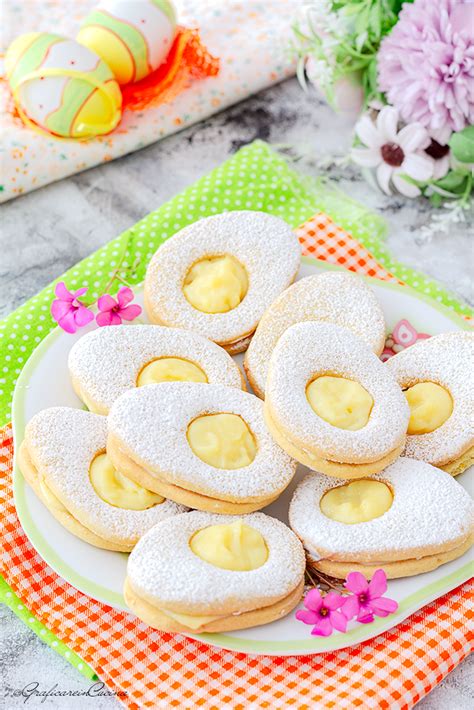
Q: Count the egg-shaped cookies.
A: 9